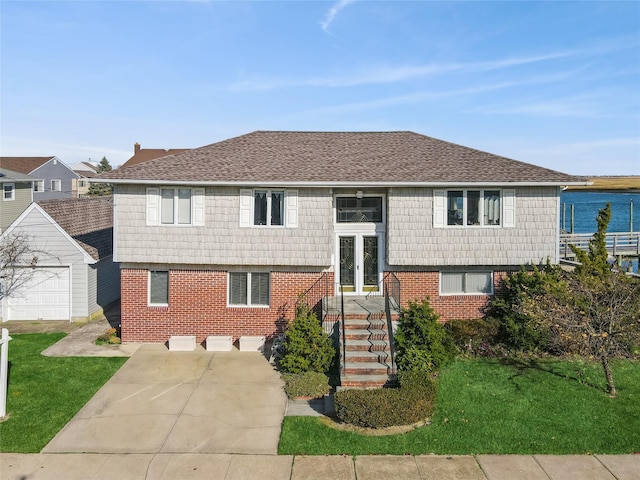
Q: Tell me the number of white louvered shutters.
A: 6